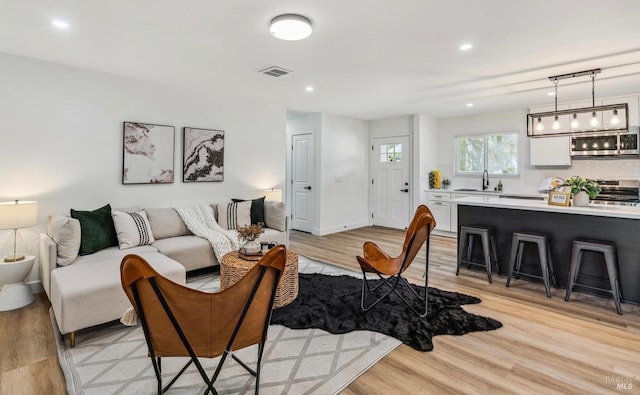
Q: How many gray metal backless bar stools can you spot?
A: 3